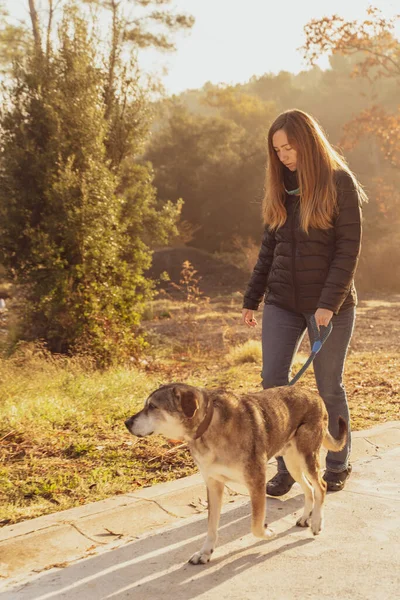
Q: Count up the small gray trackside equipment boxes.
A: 0